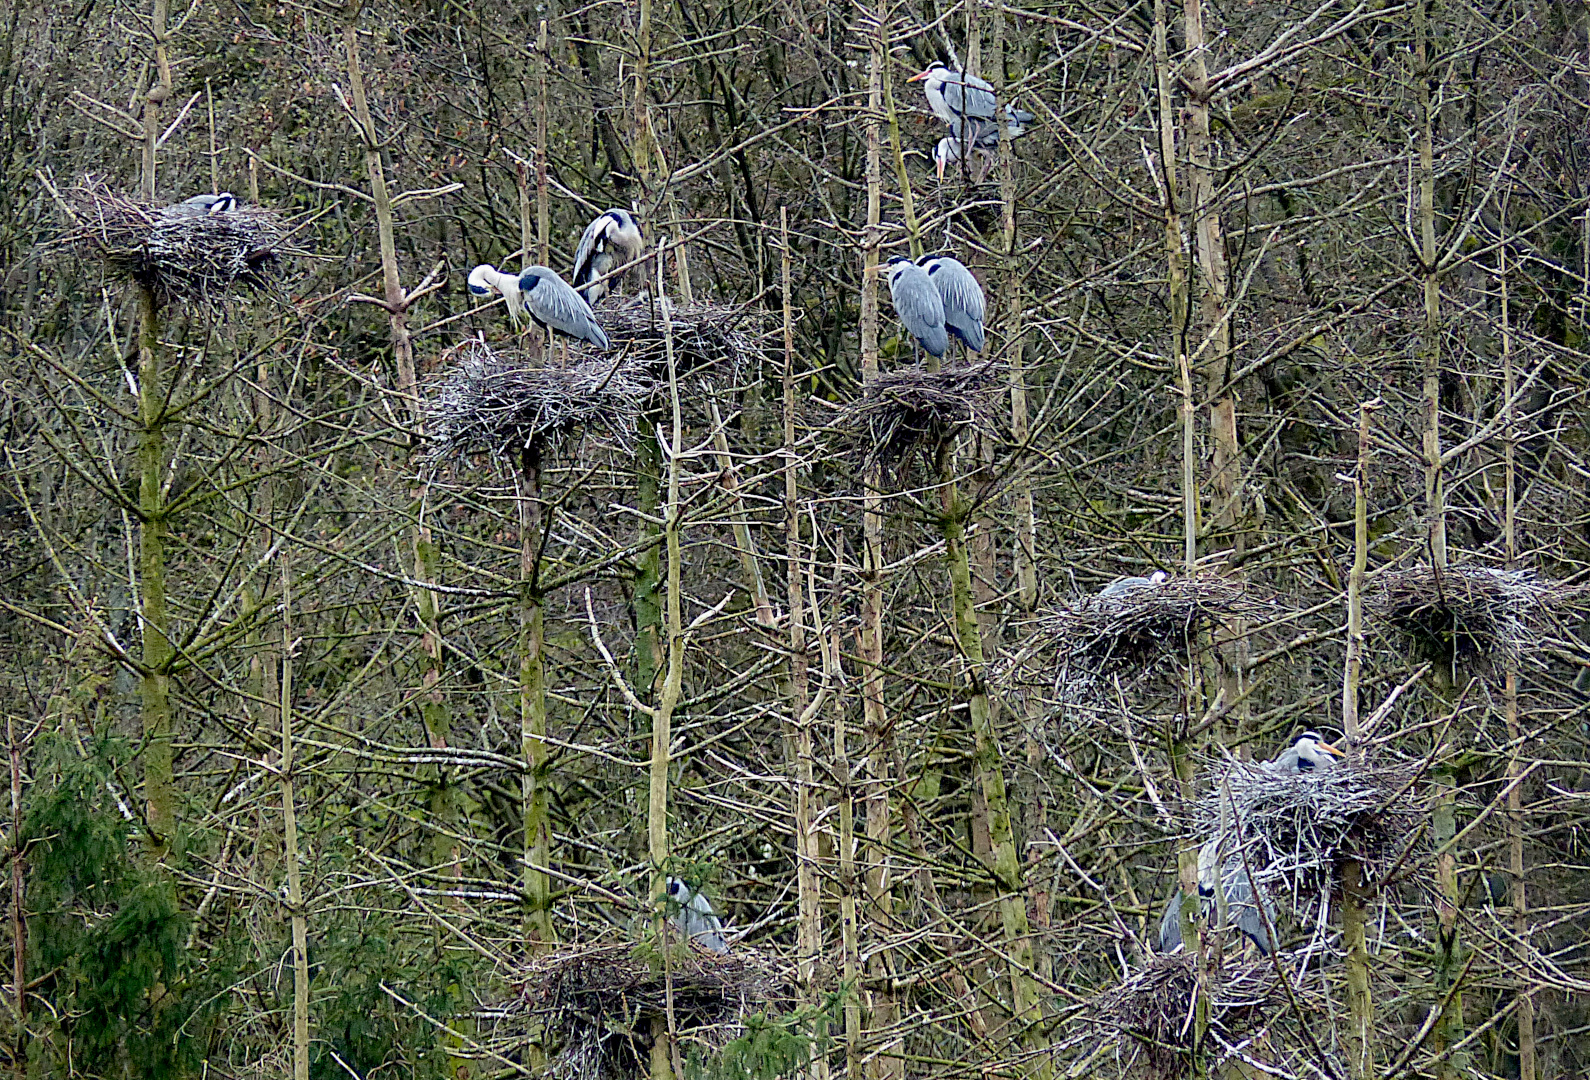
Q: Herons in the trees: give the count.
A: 12